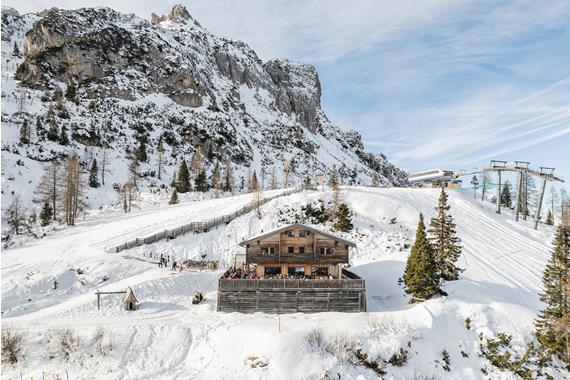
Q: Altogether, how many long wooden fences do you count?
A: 1